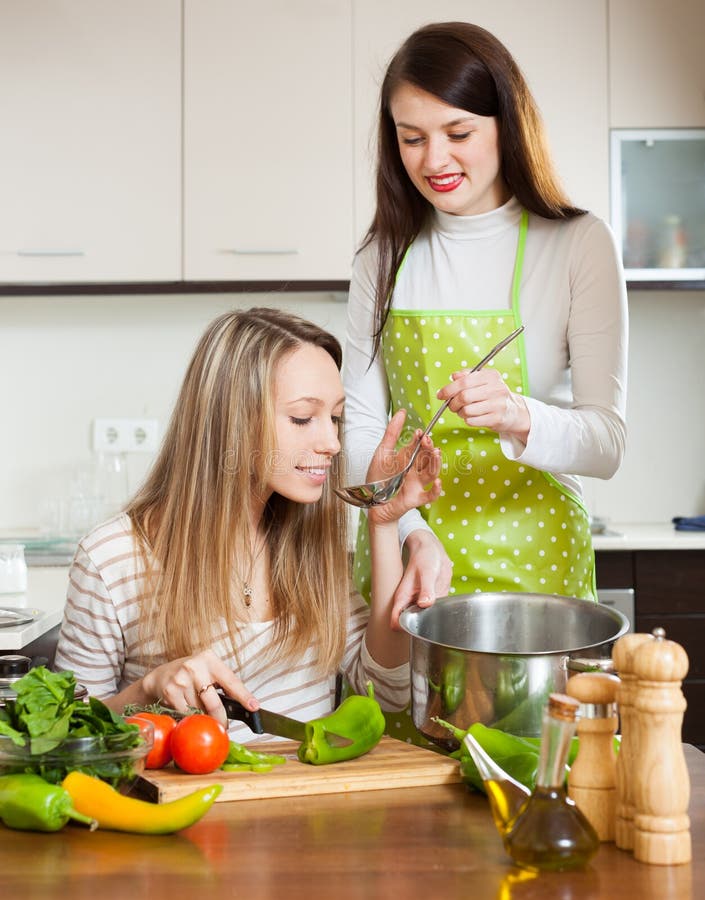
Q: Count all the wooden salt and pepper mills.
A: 3